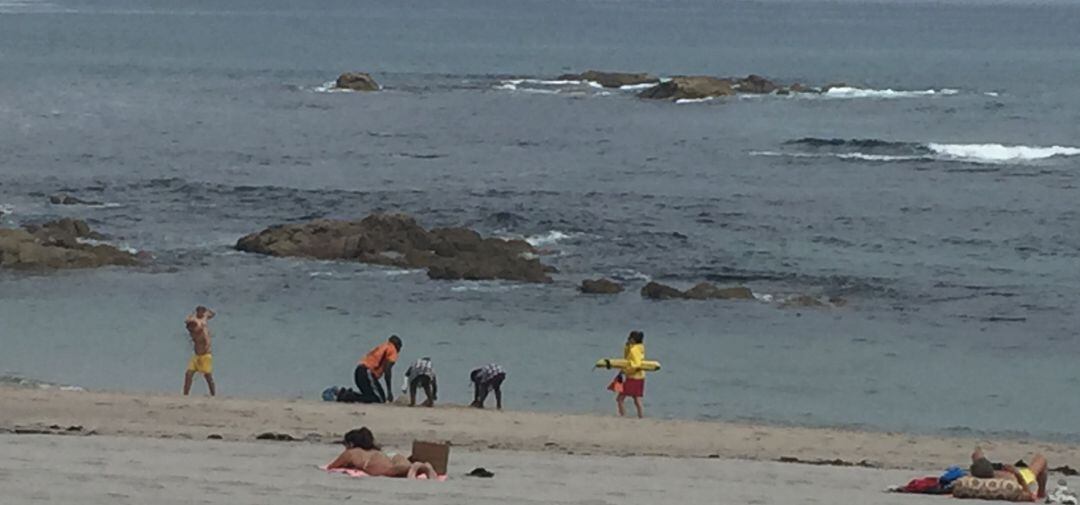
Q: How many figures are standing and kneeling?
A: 5